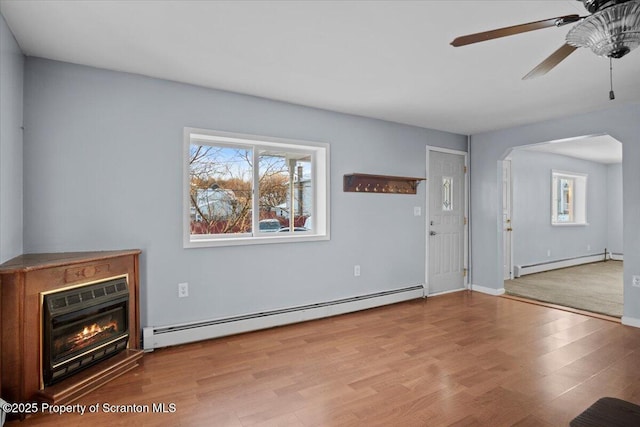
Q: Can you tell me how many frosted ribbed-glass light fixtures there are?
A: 1